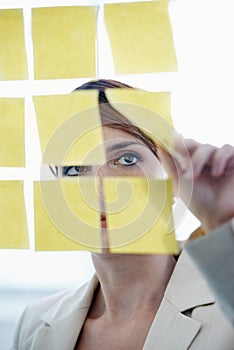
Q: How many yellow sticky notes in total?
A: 9